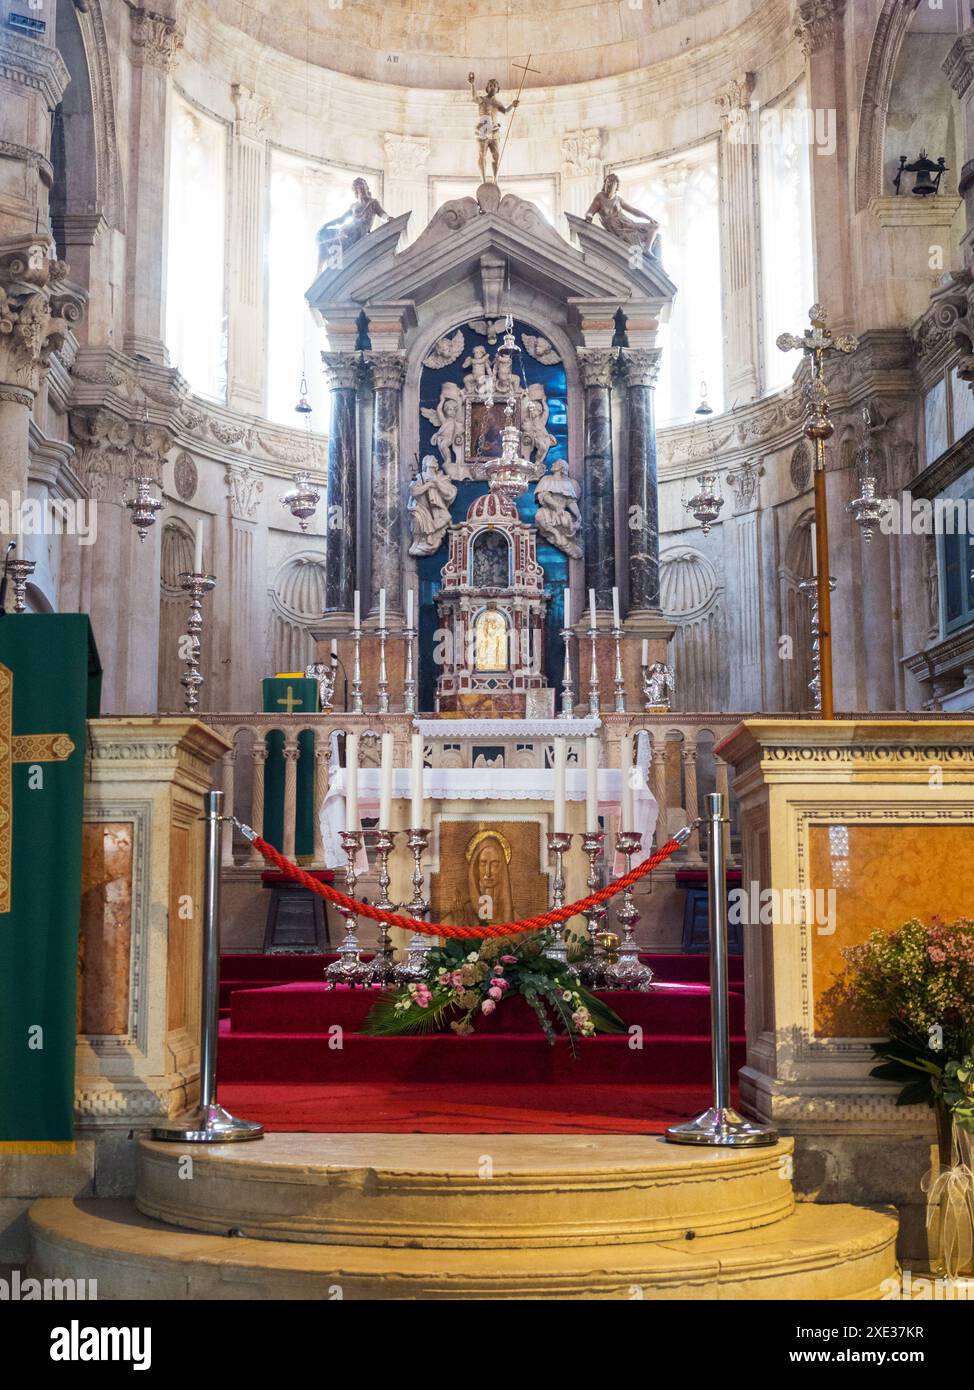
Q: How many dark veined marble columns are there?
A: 4